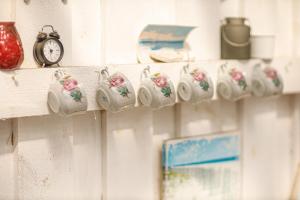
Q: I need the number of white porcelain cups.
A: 6